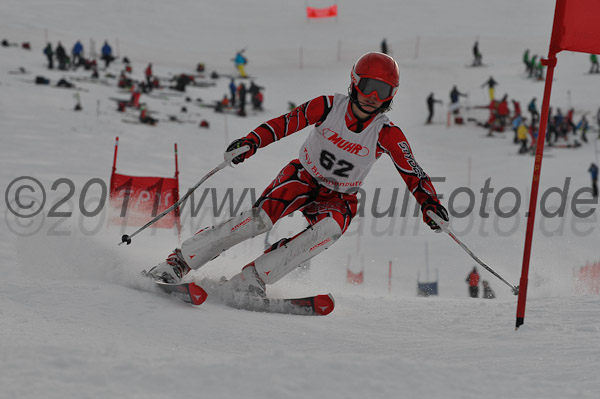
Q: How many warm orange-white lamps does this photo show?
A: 0